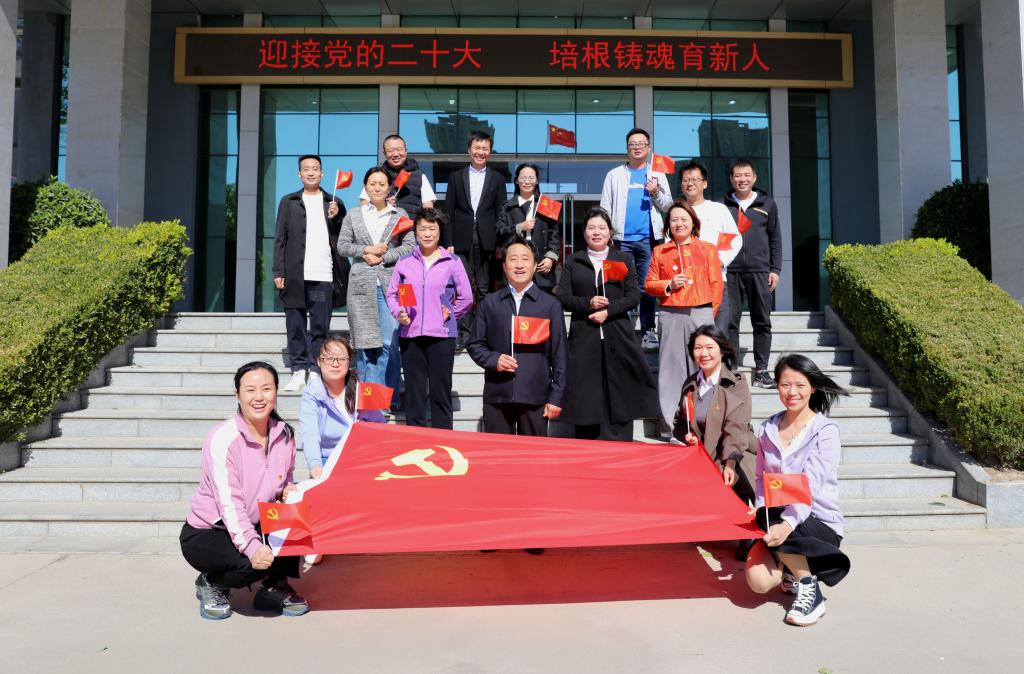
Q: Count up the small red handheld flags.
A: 15